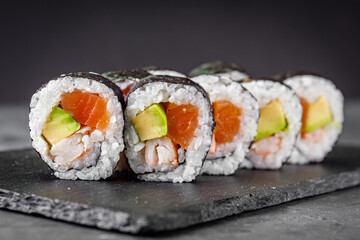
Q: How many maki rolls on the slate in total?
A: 8